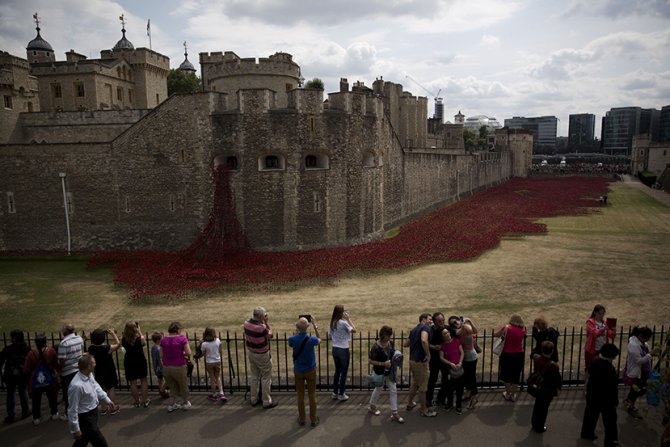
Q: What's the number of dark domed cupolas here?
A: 3